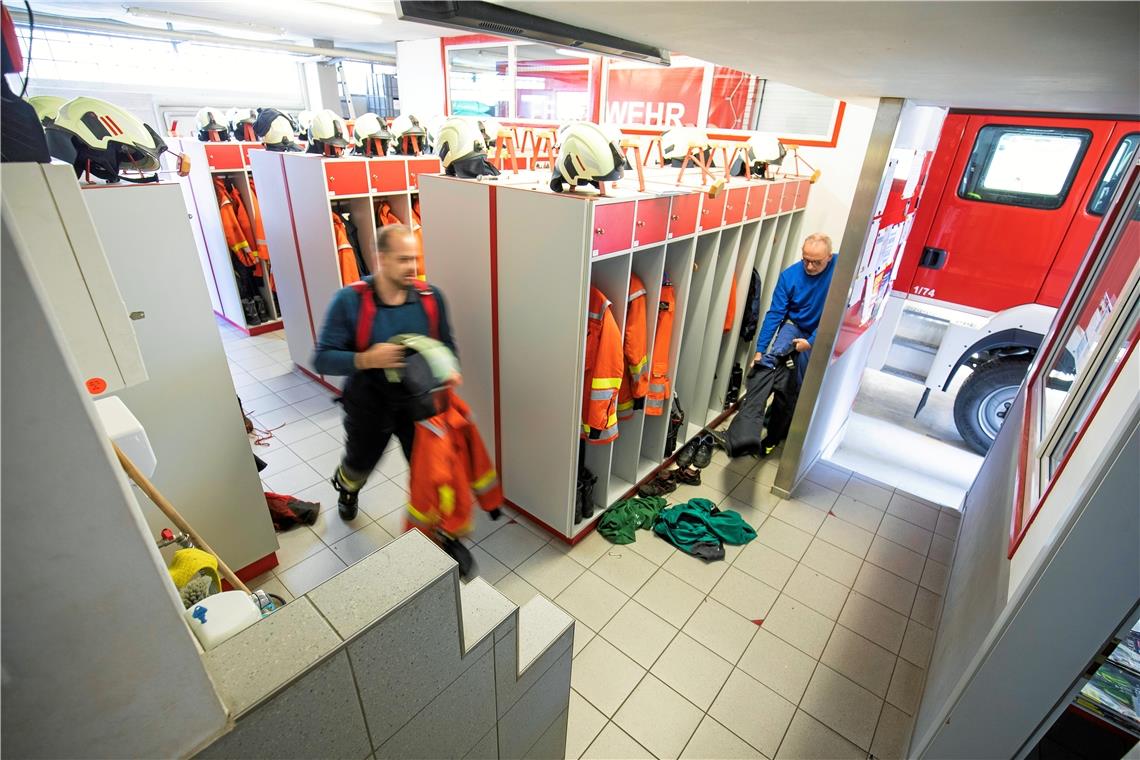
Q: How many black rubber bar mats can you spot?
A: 0